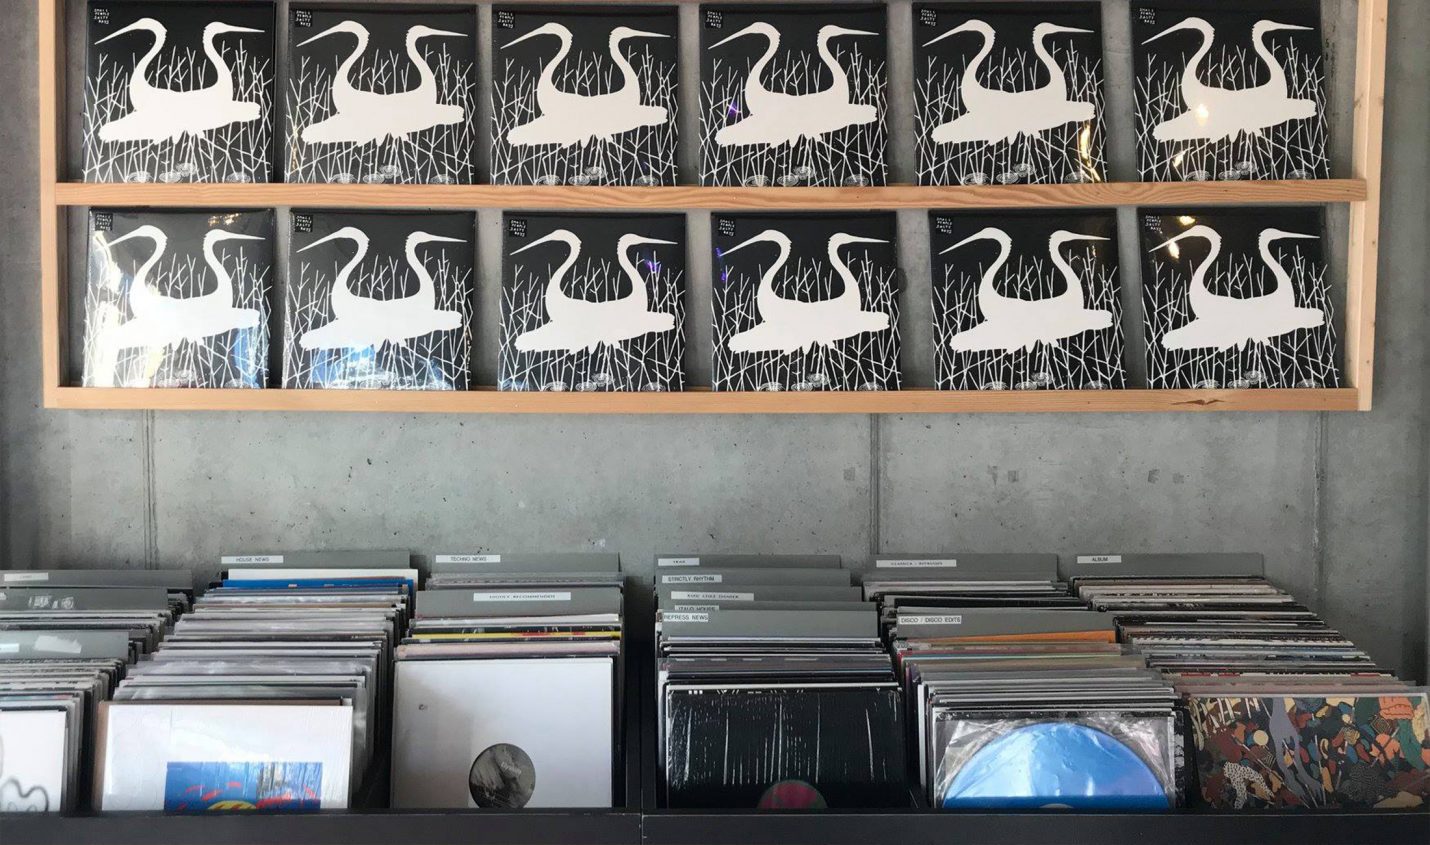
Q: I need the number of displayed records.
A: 12